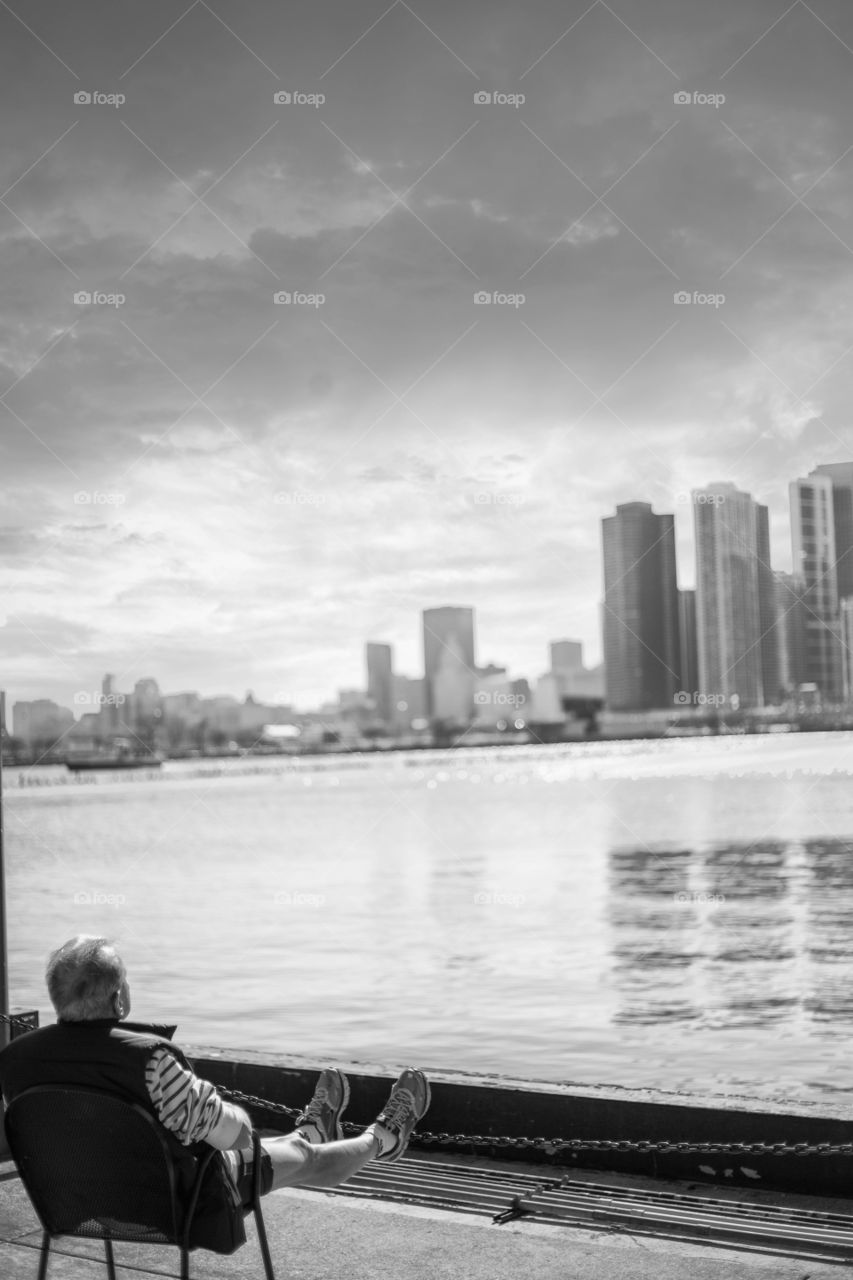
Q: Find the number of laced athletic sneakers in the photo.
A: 2